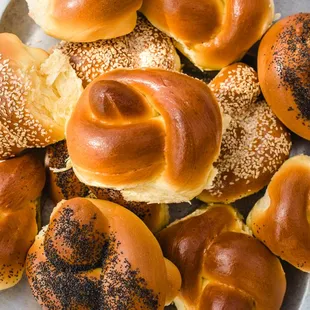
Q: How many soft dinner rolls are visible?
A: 12